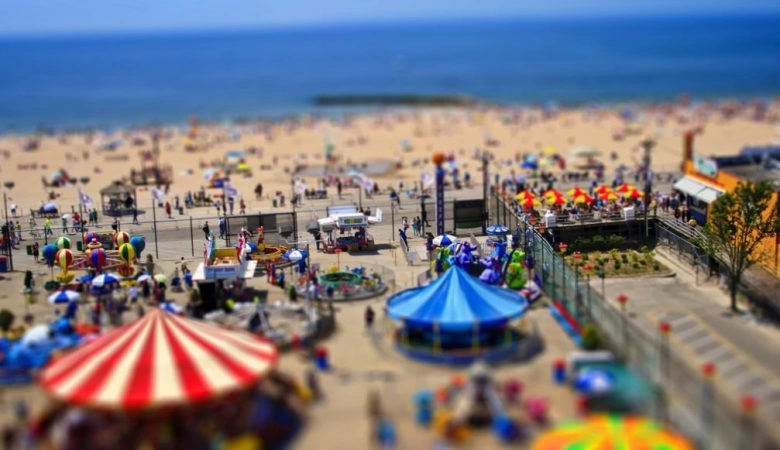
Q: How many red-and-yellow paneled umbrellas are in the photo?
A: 10